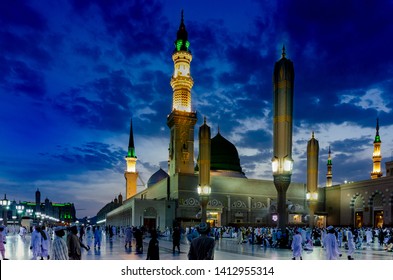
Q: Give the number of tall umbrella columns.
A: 3